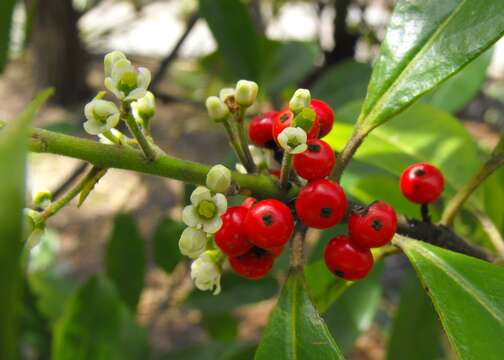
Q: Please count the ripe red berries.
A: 11